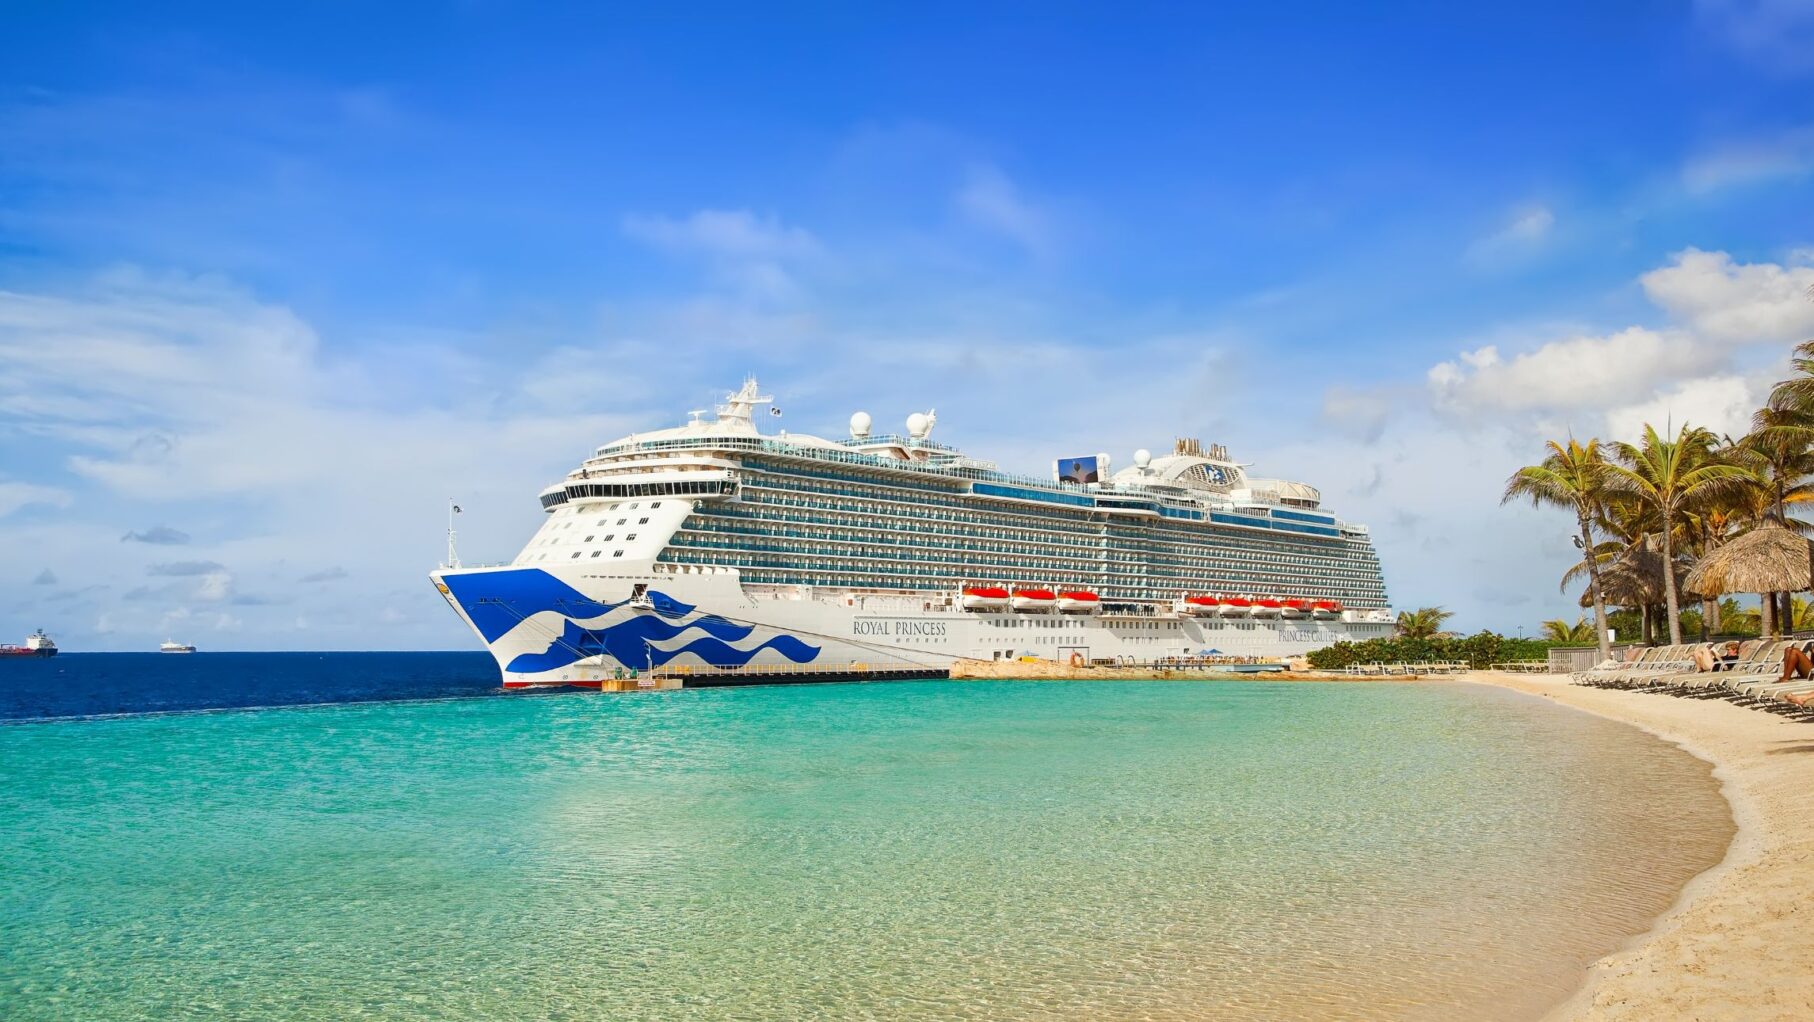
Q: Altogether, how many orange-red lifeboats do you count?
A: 8